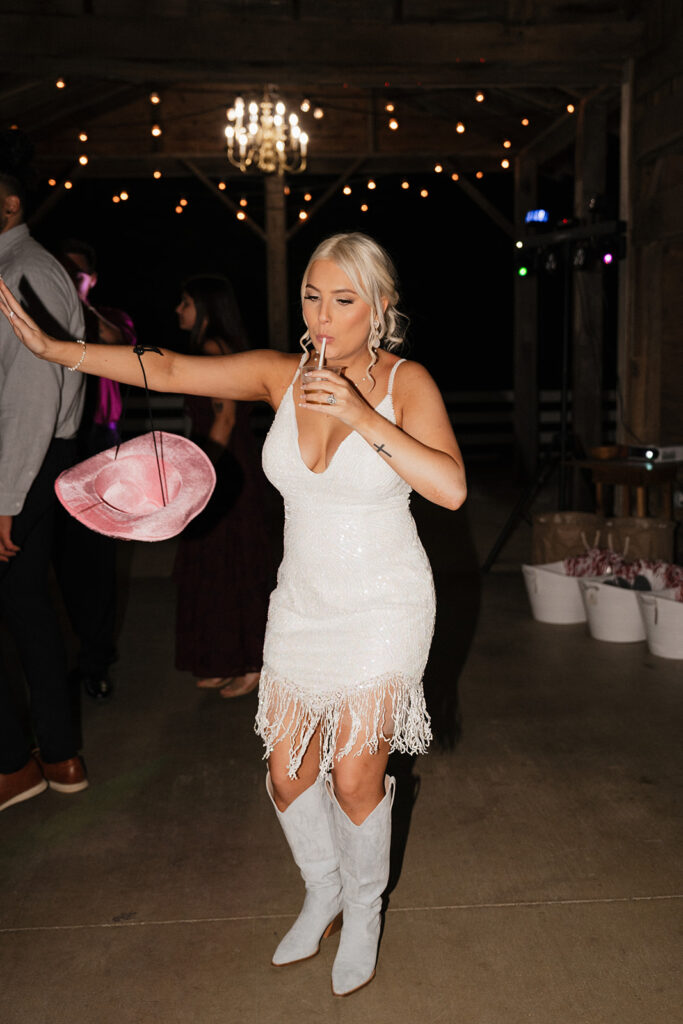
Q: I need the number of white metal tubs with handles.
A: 3